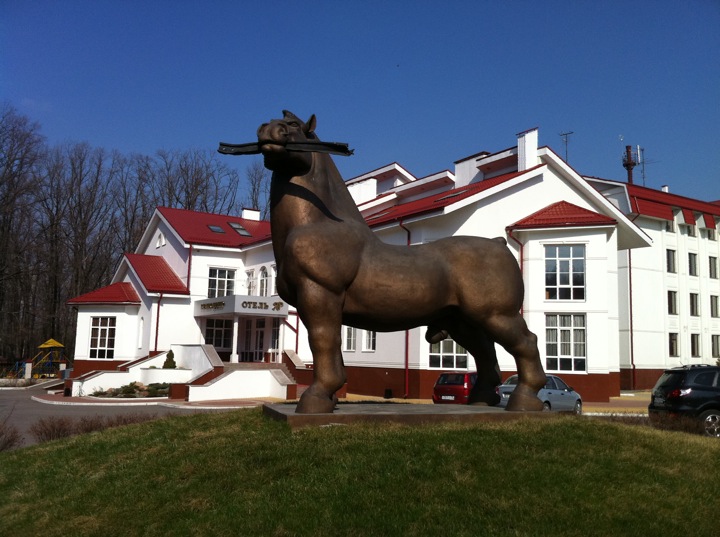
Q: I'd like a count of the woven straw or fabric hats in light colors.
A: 0